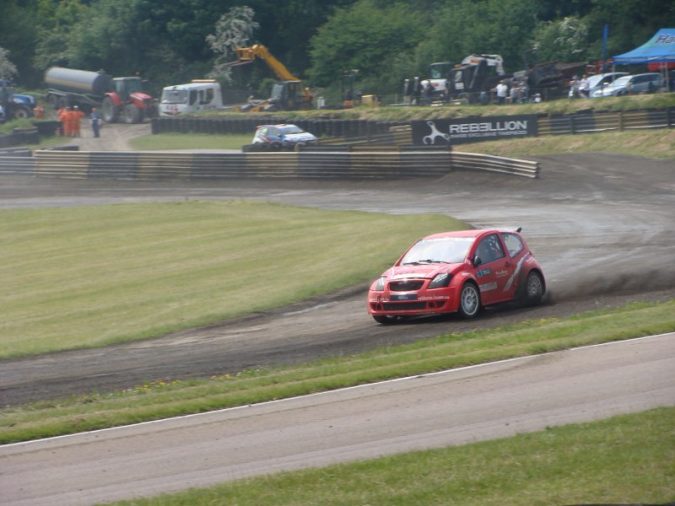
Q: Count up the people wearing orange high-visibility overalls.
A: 4